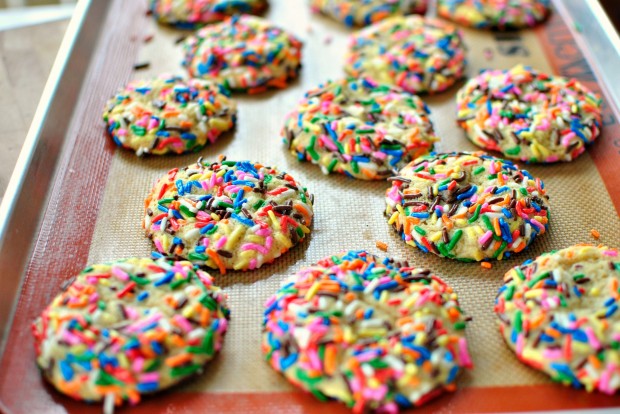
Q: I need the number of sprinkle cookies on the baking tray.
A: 13